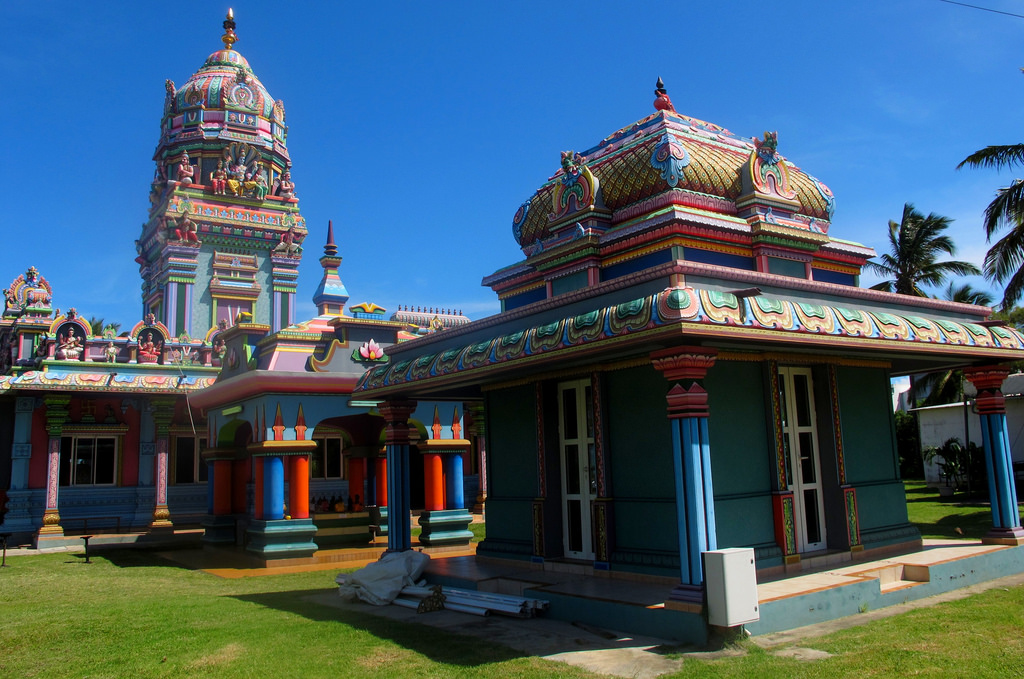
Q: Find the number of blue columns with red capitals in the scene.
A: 3